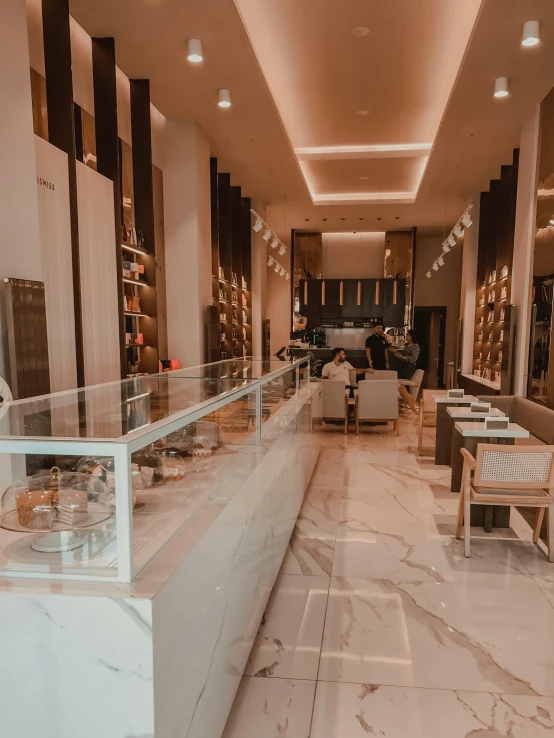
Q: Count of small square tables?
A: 3